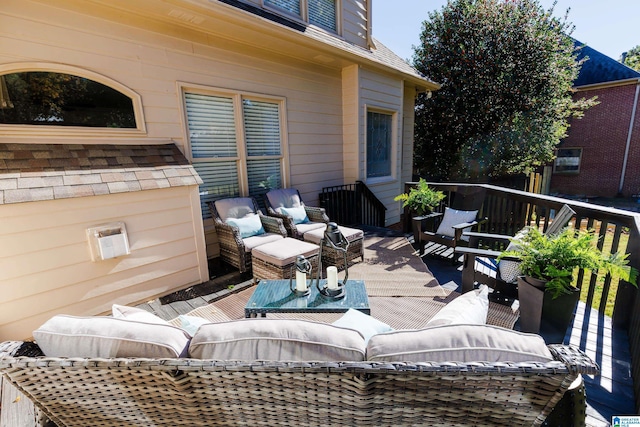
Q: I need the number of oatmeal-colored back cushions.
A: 5